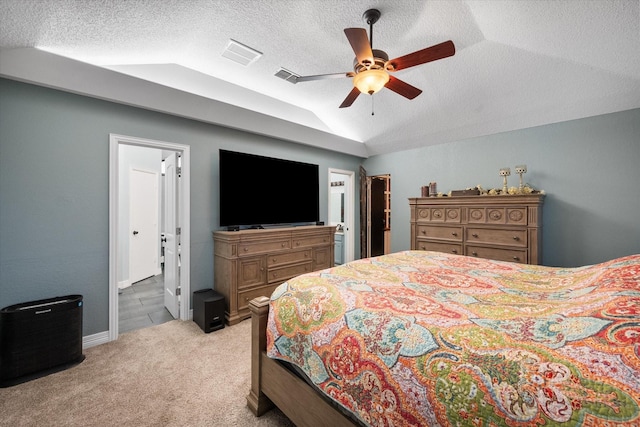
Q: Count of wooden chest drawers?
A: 2